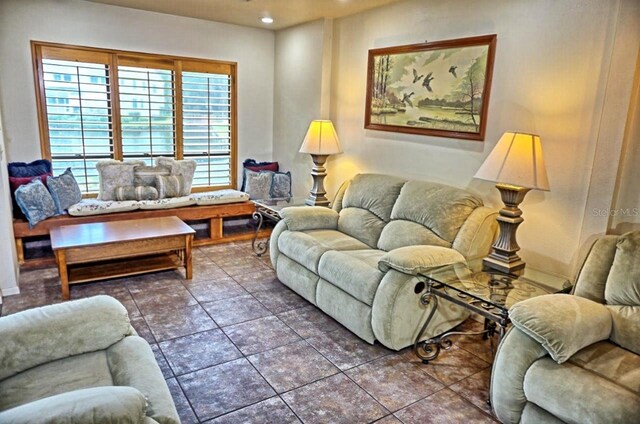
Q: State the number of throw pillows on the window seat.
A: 13